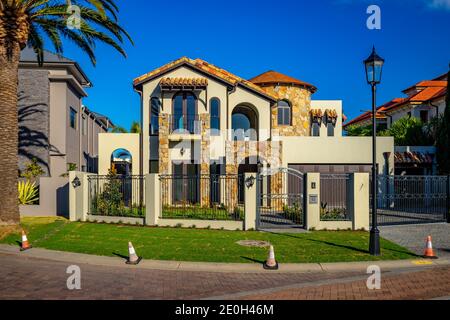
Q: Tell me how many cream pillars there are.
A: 5